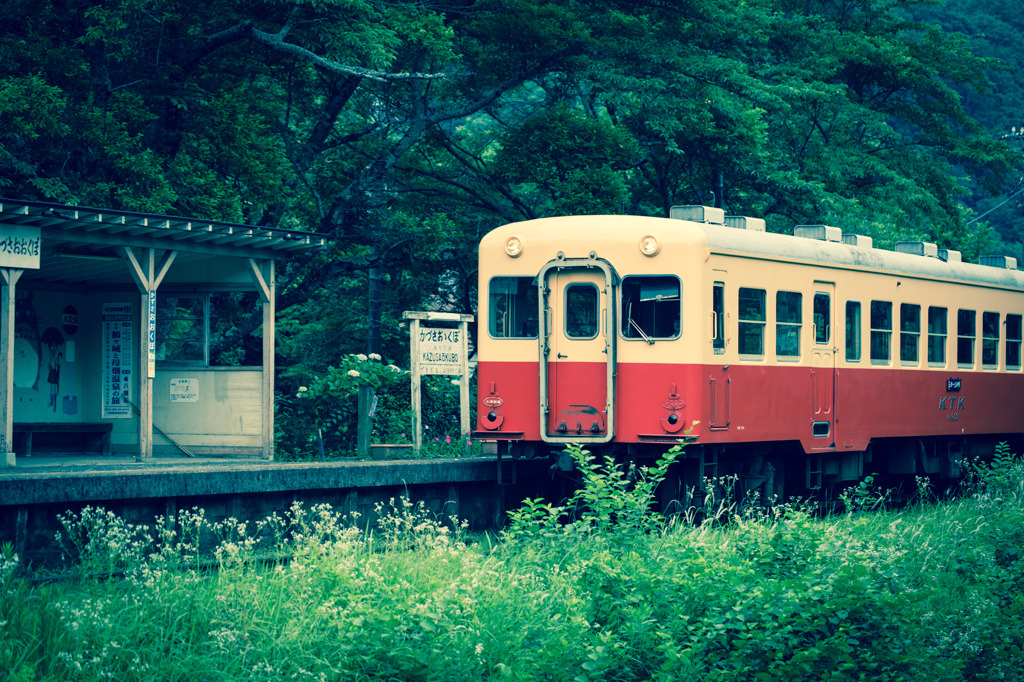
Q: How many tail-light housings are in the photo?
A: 2